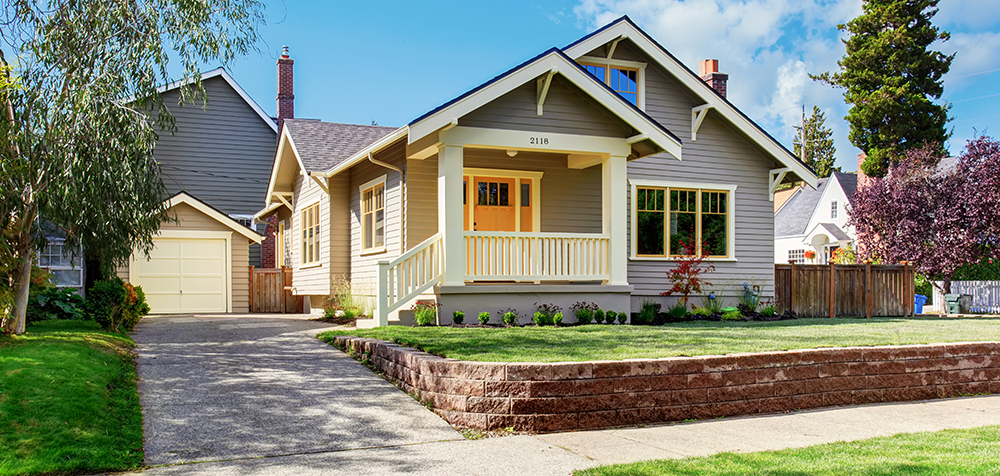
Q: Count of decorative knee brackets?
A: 6